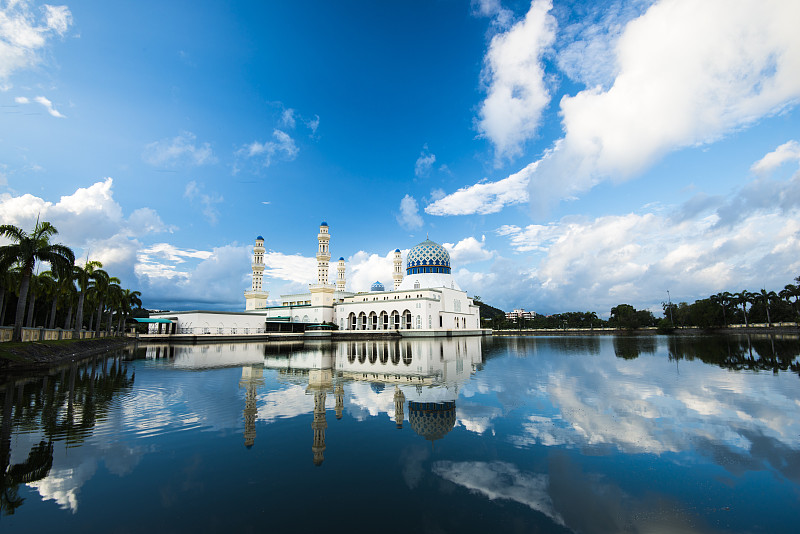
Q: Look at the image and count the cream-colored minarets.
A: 4